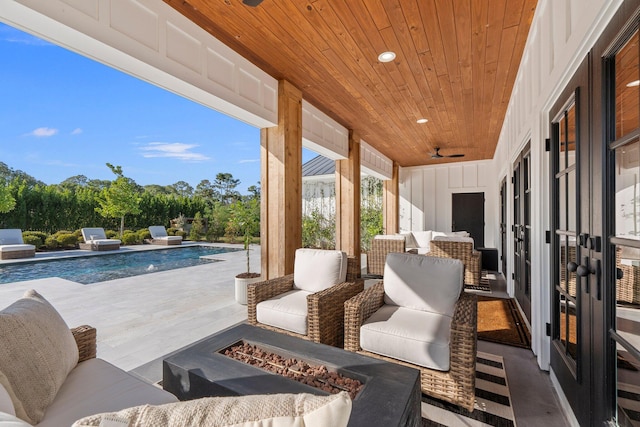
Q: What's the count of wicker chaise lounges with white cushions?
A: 3